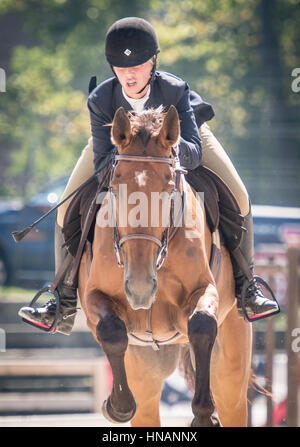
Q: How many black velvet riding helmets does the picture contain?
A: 1